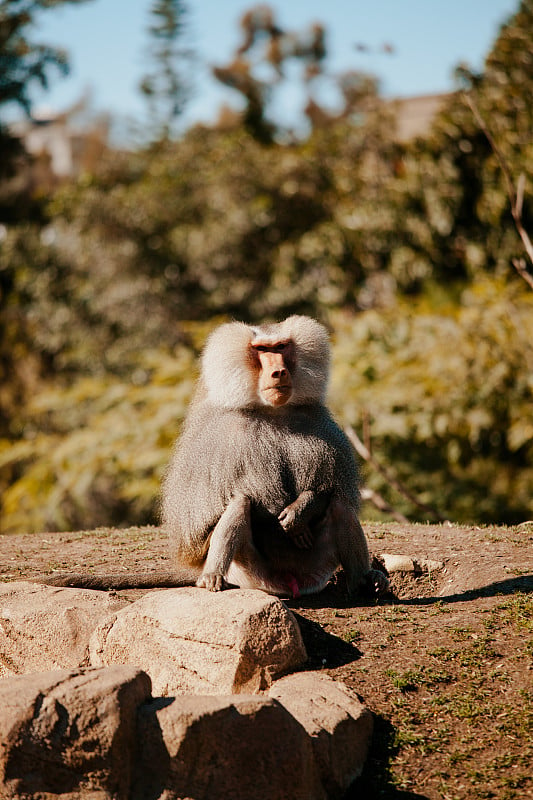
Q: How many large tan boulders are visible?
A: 5